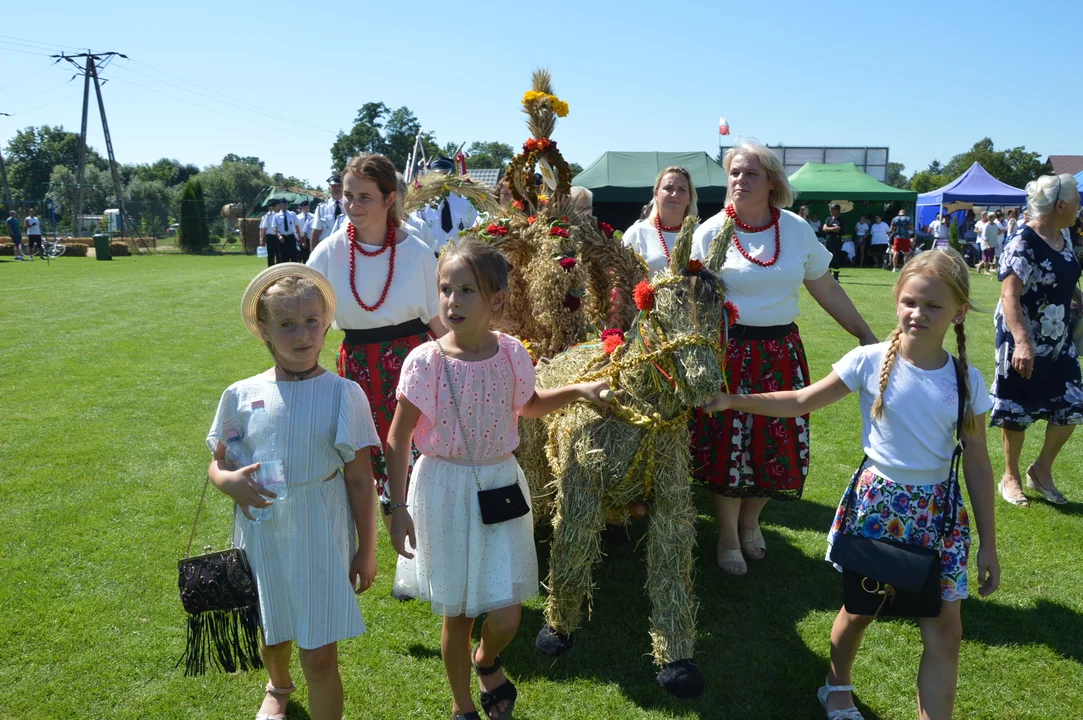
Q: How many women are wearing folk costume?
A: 3